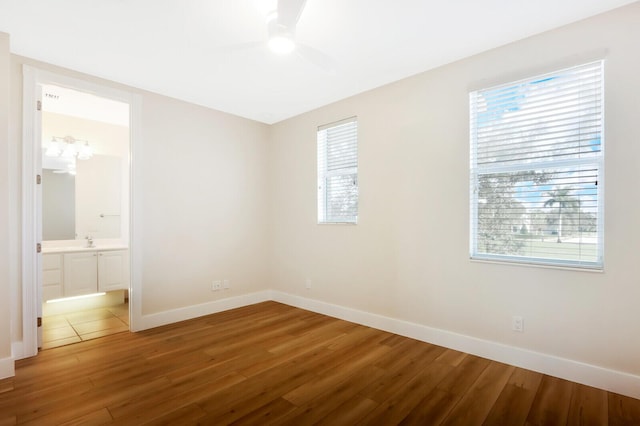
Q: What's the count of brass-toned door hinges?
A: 4